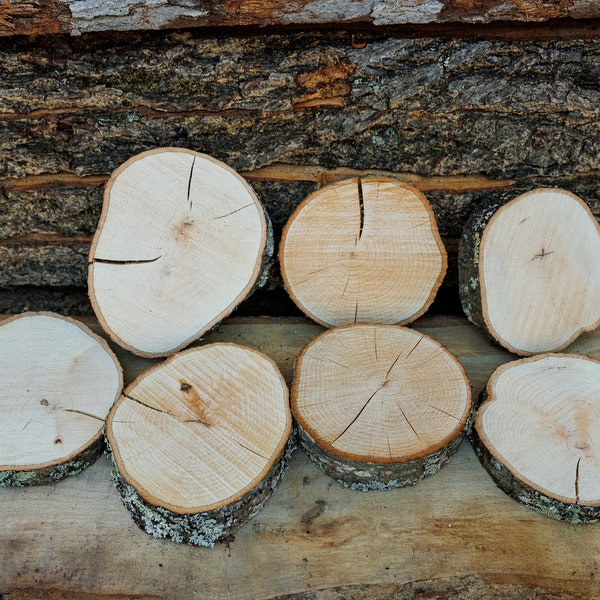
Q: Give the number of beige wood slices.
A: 7